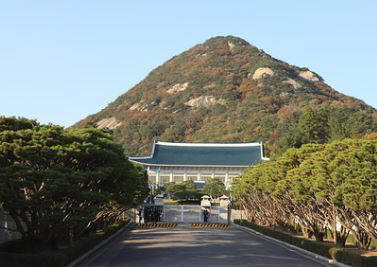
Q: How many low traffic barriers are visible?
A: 2